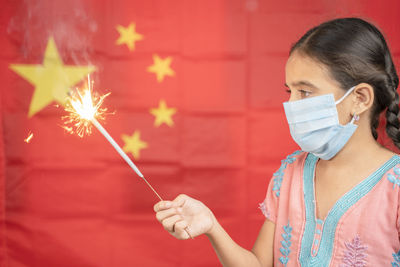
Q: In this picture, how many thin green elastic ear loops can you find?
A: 0